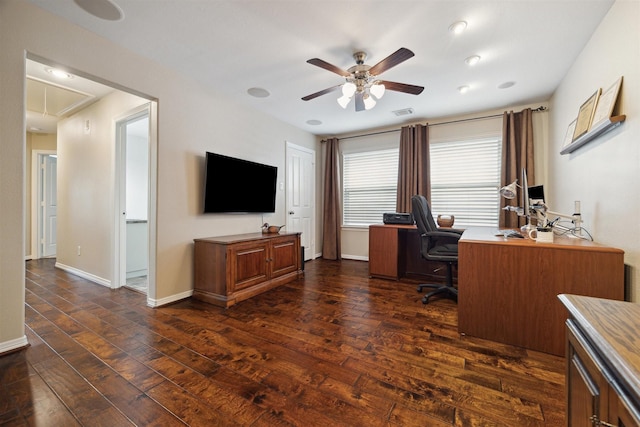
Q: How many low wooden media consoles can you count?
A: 1